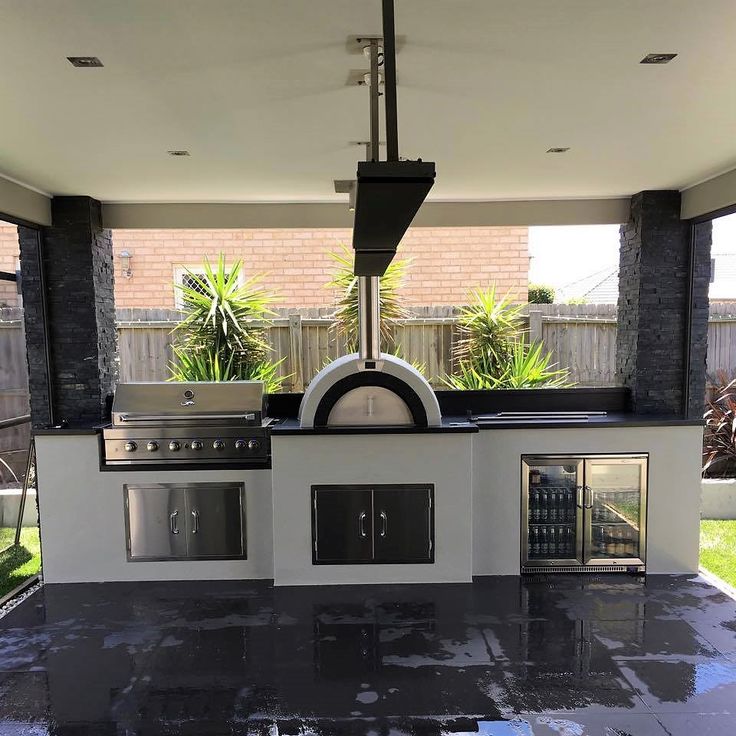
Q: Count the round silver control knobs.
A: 7